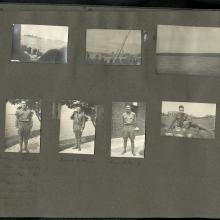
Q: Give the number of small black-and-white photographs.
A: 7